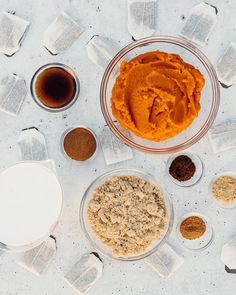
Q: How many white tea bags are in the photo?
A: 14